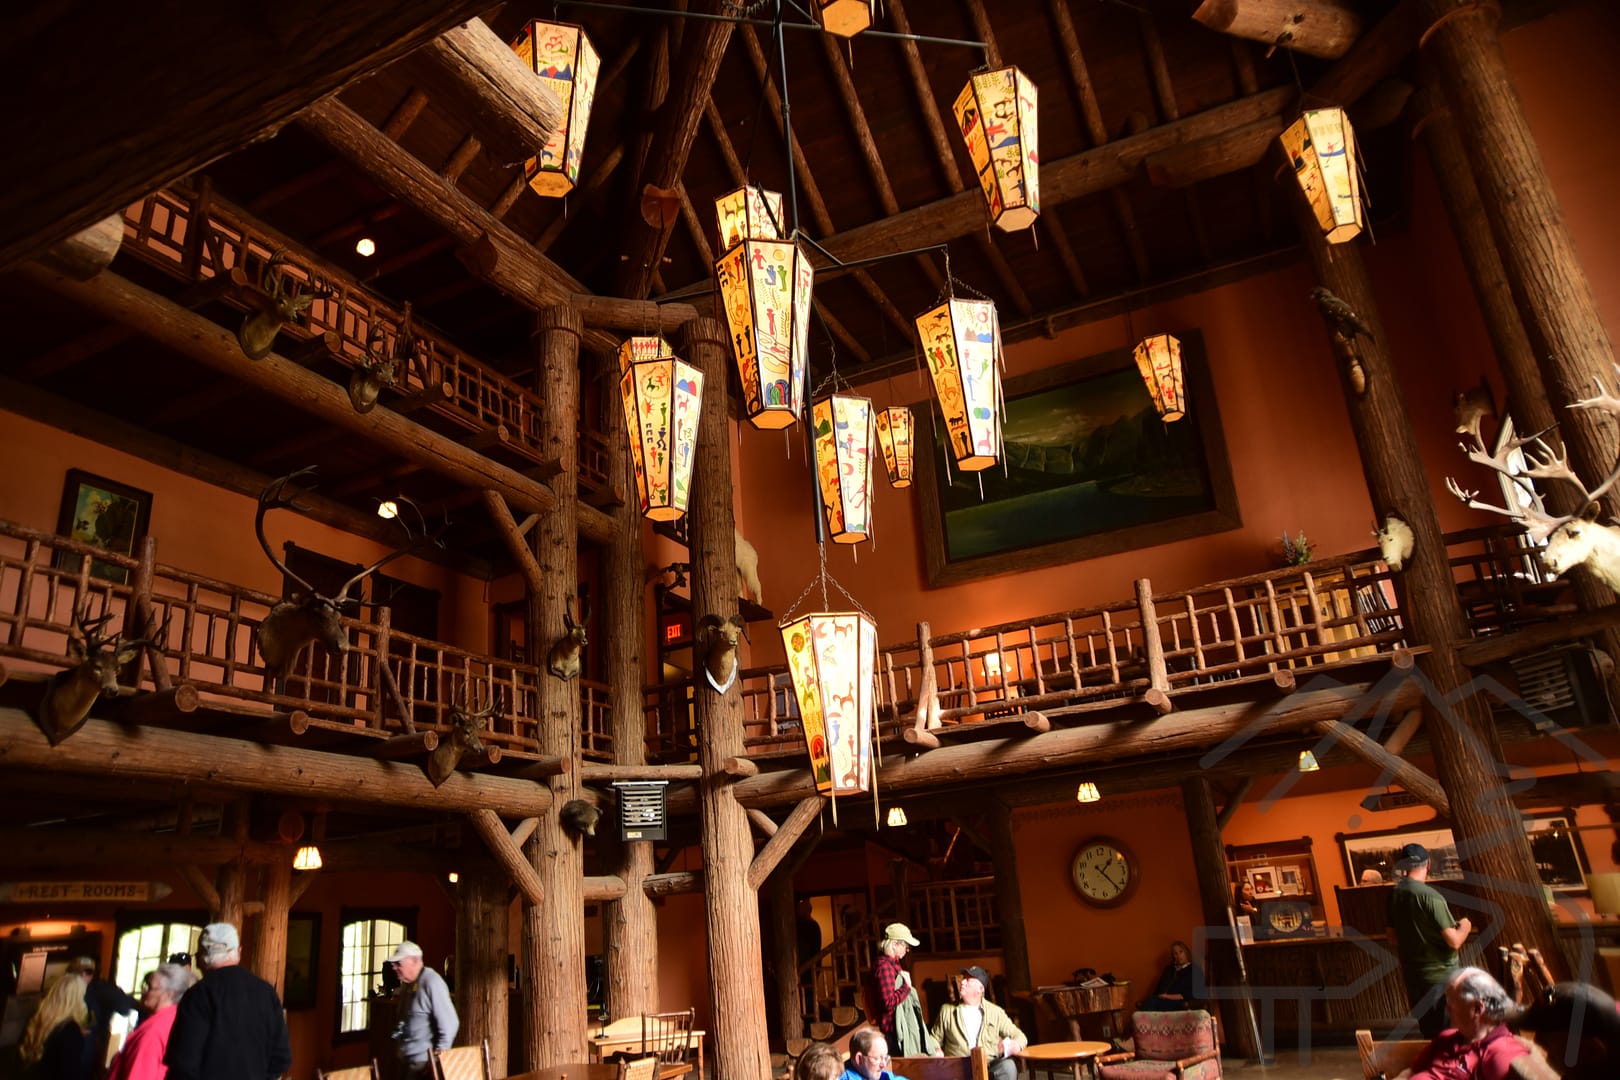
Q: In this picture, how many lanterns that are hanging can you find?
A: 13